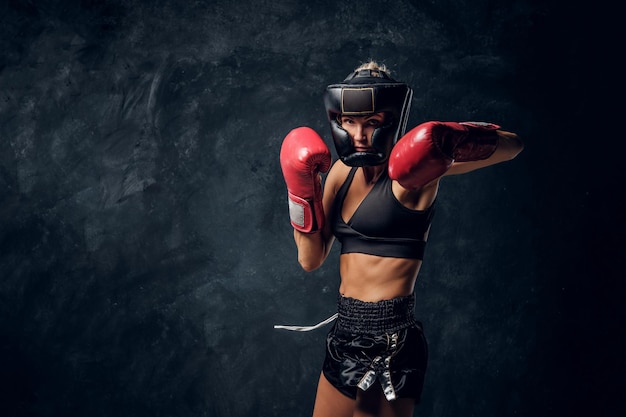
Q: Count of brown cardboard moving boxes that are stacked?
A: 0